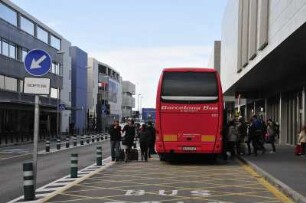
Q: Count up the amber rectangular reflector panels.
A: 2